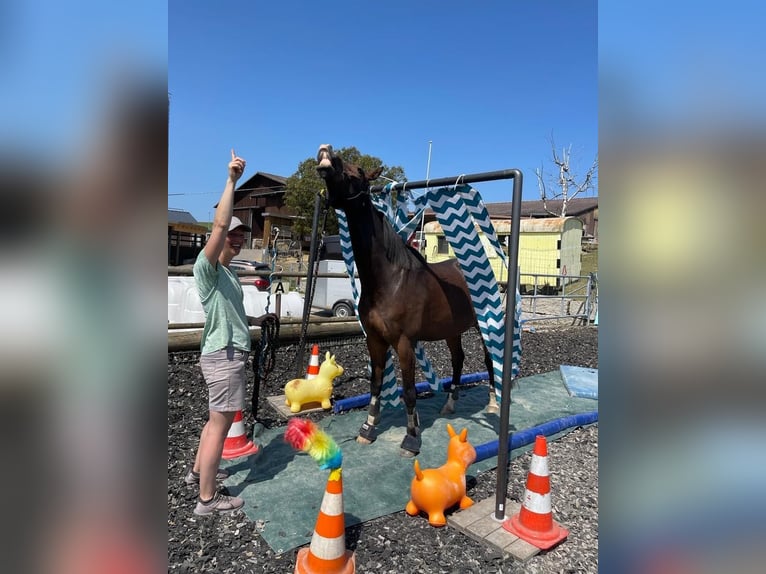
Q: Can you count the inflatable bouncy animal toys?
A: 2